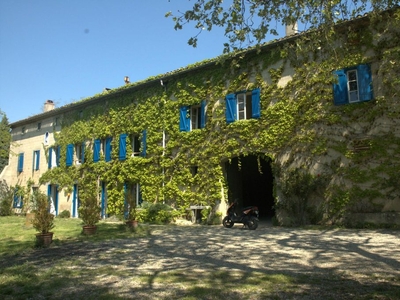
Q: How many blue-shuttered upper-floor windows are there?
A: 9